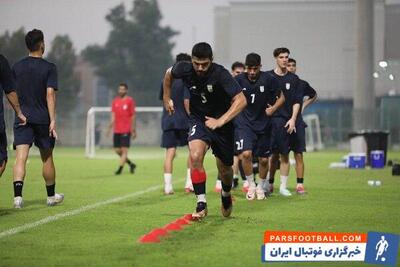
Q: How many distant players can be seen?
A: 1